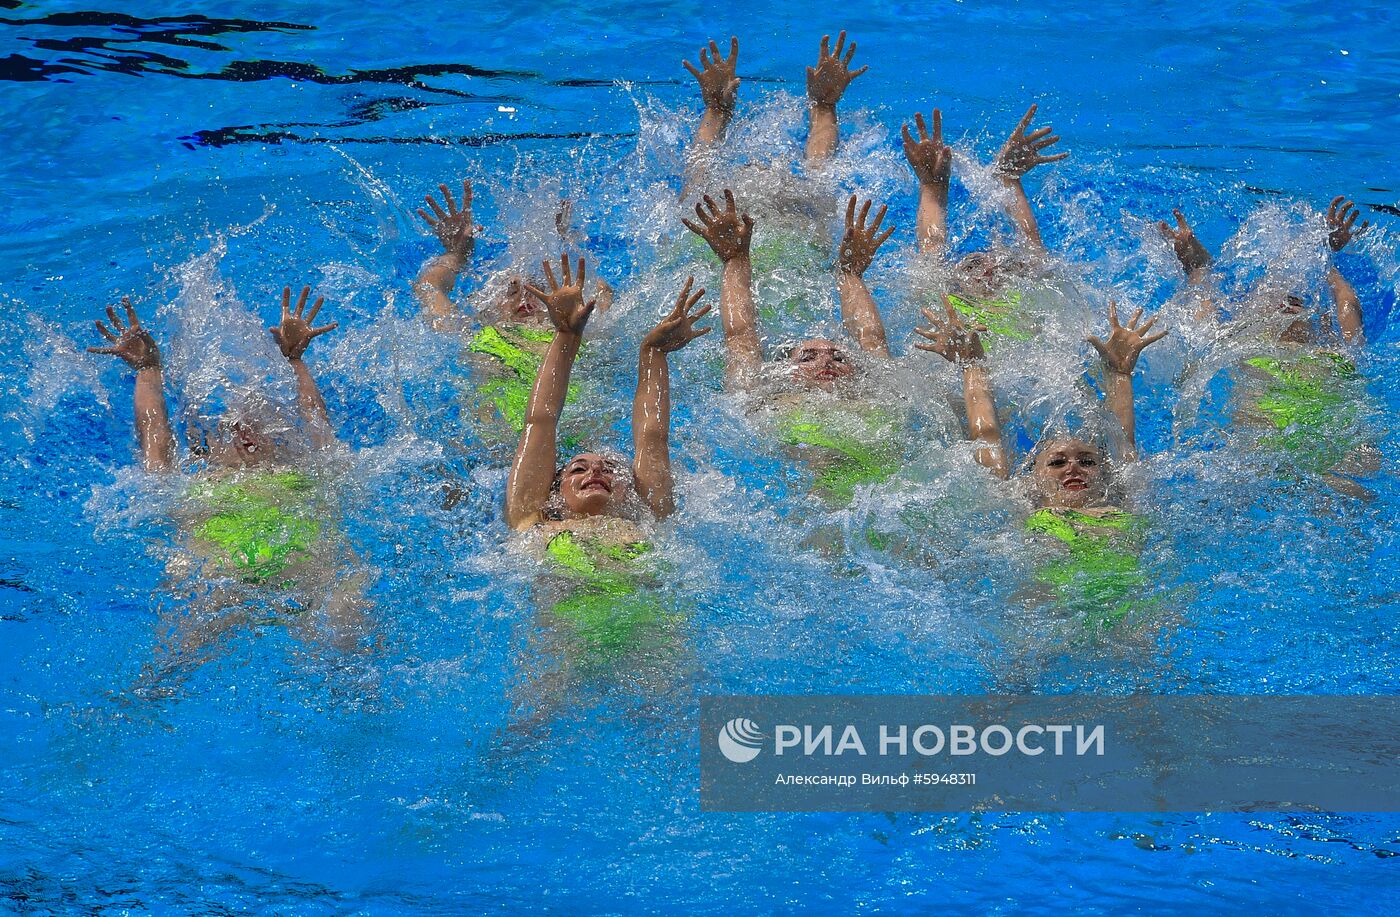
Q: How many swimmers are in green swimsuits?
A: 8